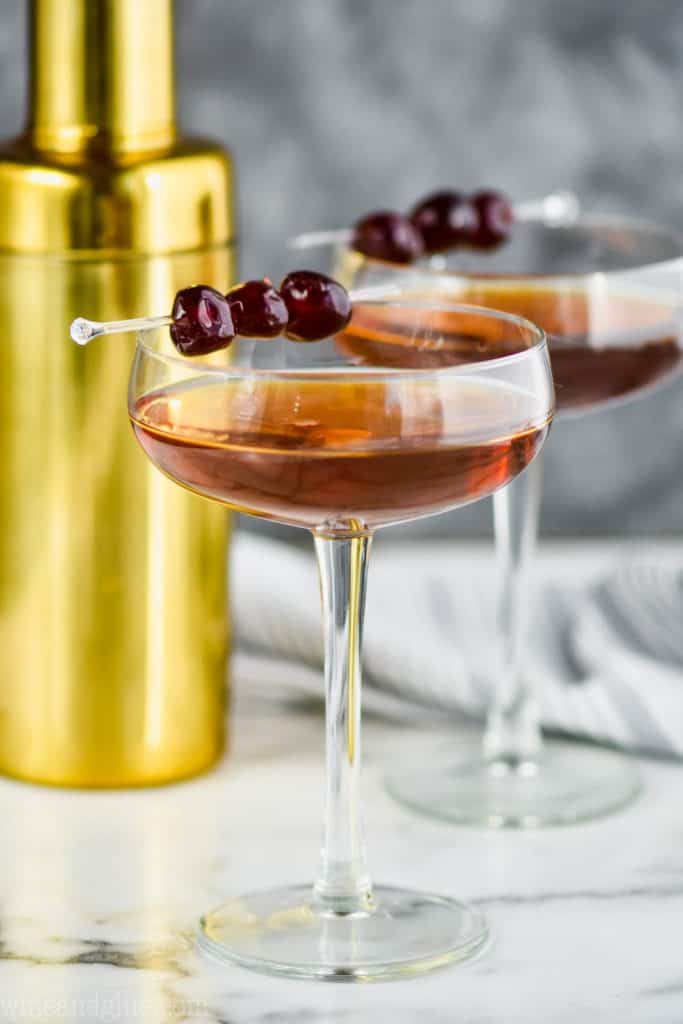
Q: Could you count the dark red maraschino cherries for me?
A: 6